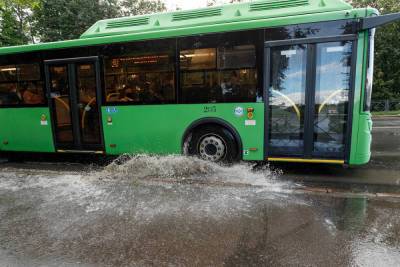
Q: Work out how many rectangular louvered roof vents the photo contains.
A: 3